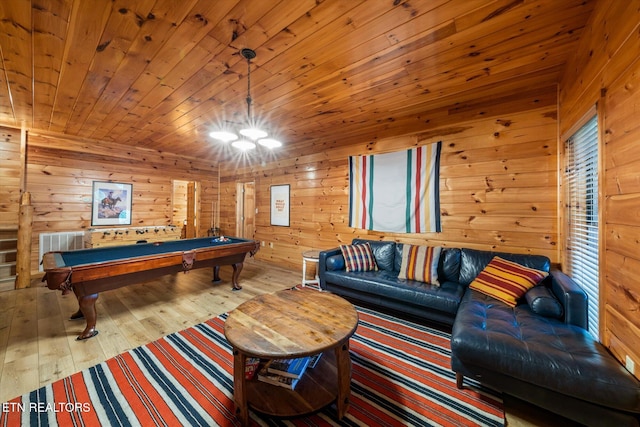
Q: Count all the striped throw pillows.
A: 3